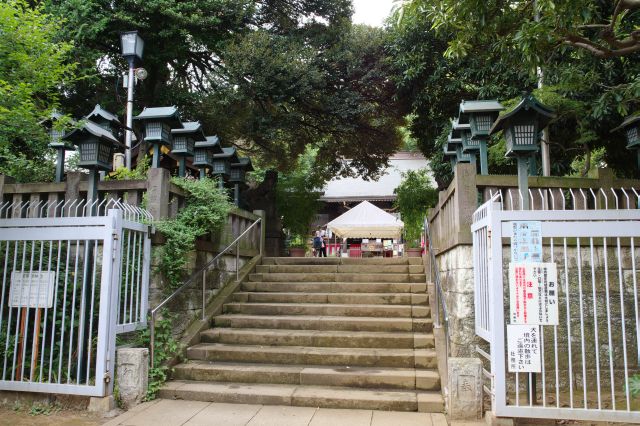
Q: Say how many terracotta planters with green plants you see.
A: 2